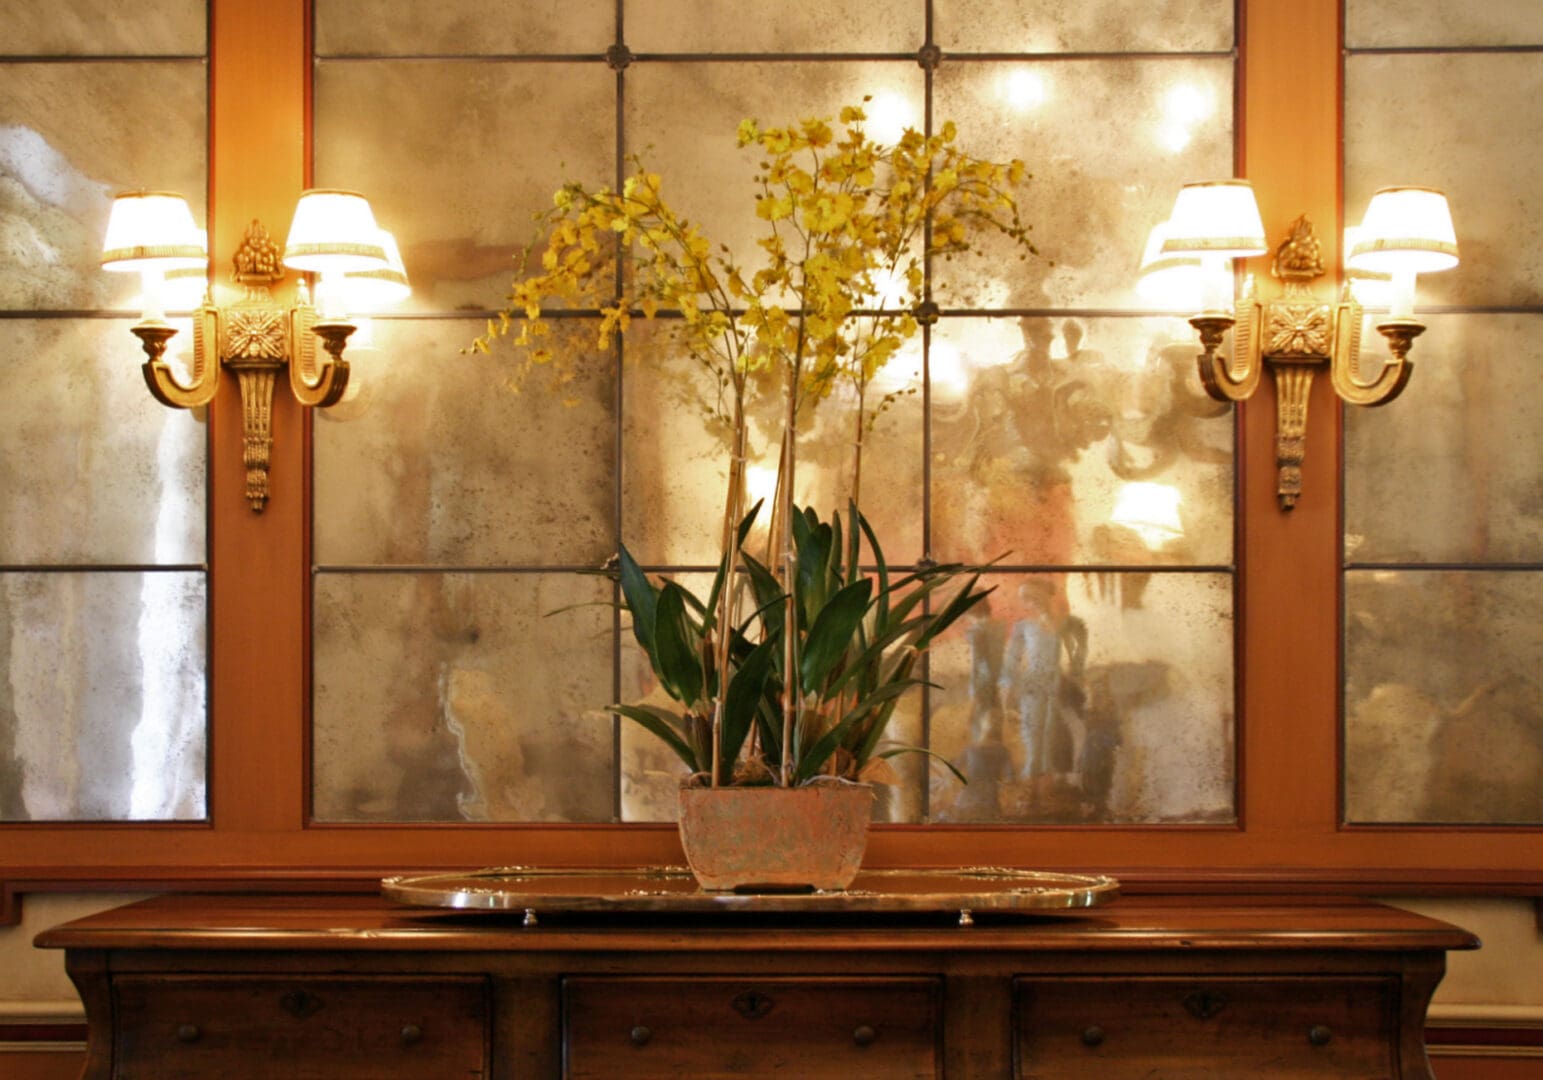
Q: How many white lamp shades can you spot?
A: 4